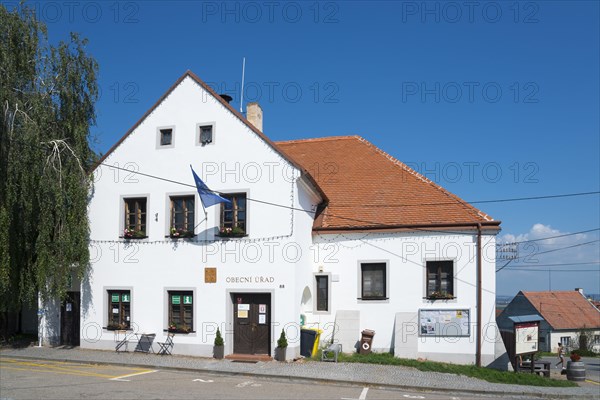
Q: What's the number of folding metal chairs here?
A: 2